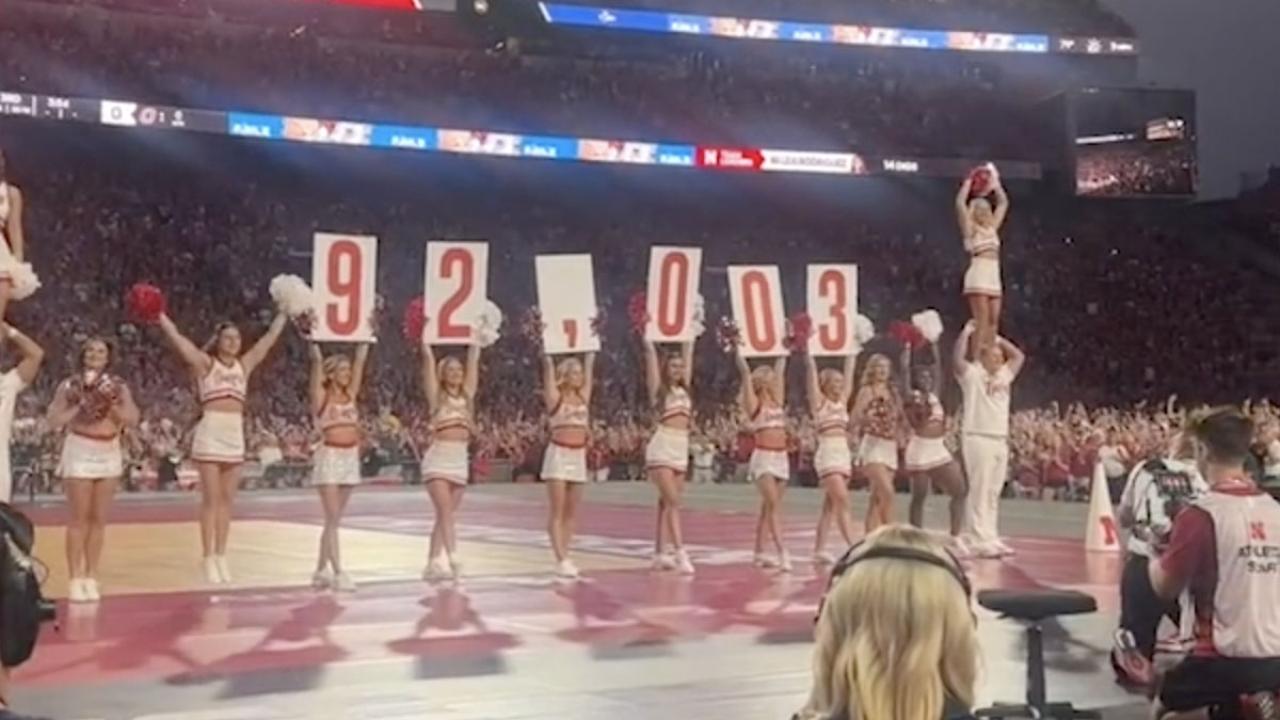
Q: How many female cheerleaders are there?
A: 12